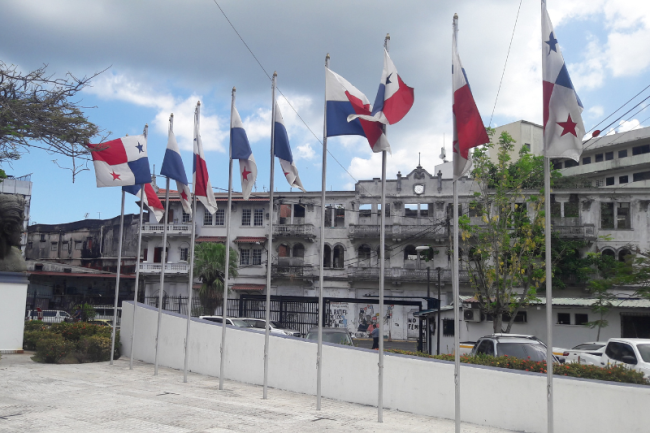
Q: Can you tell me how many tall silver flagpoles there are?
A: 10